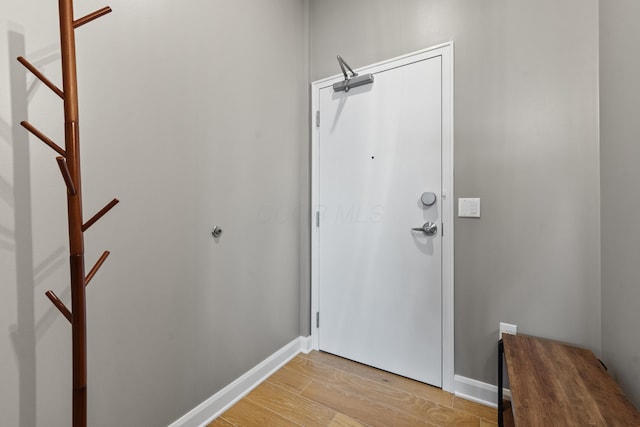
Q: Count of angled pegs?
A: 7